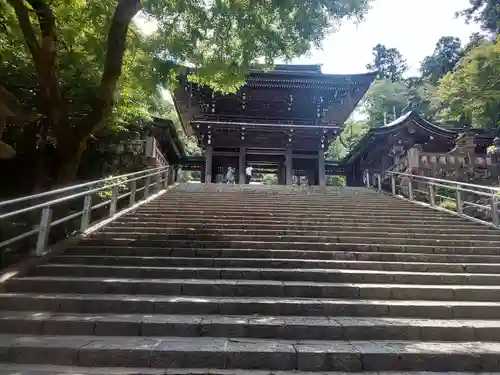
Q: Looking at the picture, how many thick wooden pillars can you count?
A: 4